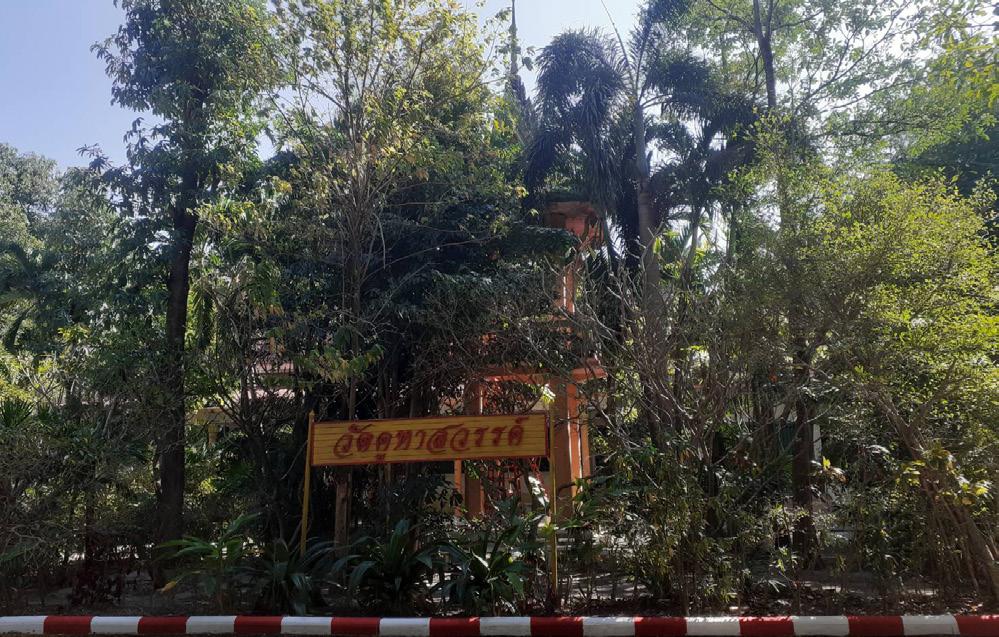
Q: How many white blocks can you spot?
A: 10